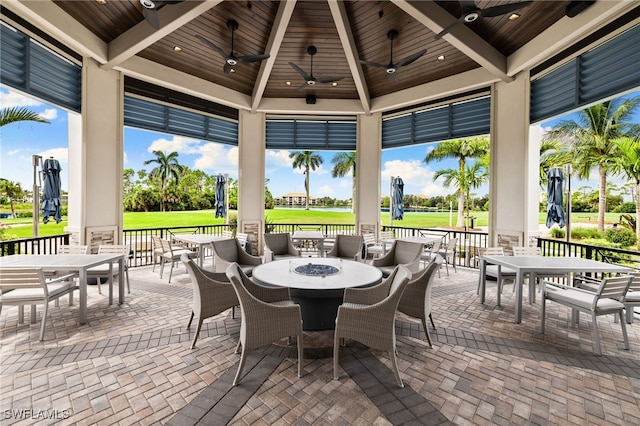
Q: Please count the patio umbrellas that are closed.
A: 4